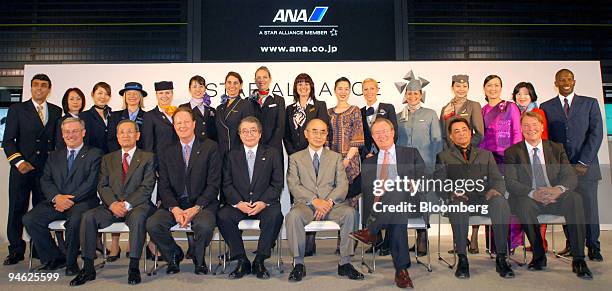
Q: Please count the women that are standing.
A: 14